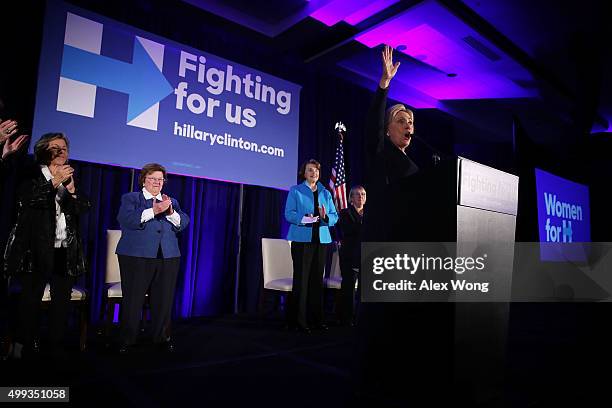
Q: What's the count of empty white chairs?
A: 4